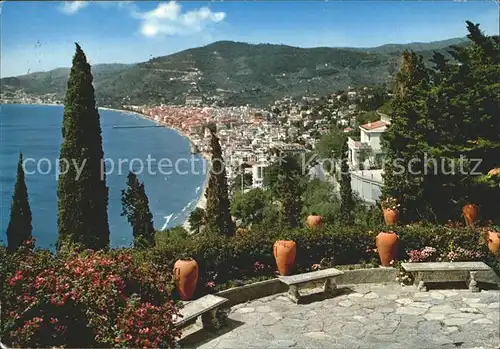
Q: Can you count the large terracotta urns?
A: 7